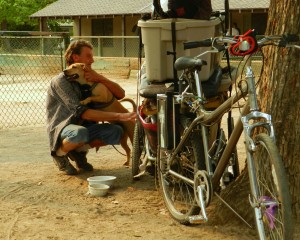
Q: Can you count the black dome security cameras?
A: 0